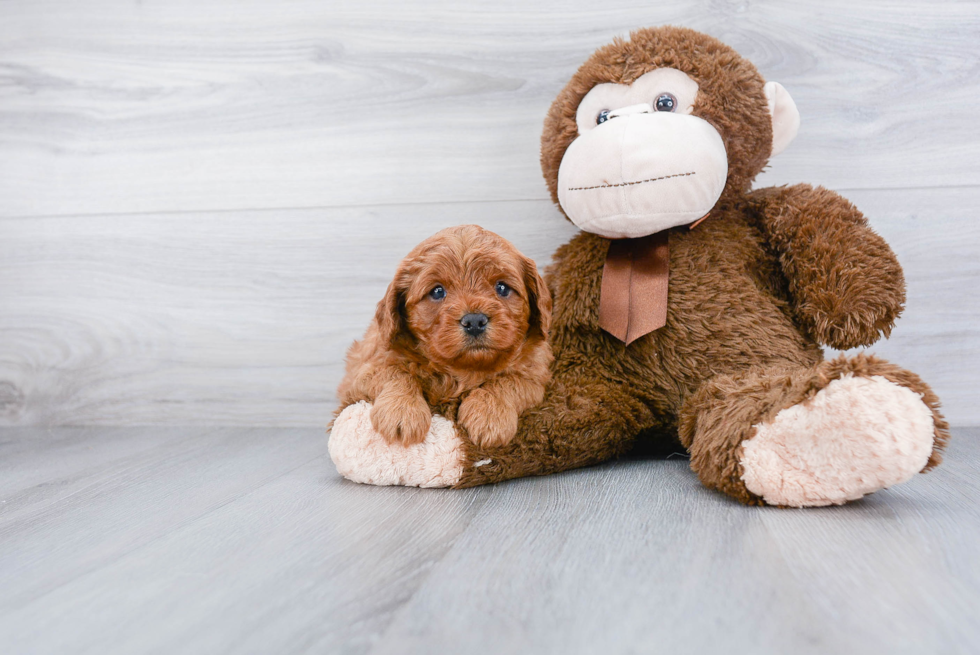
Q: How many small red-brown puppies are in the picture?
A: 1